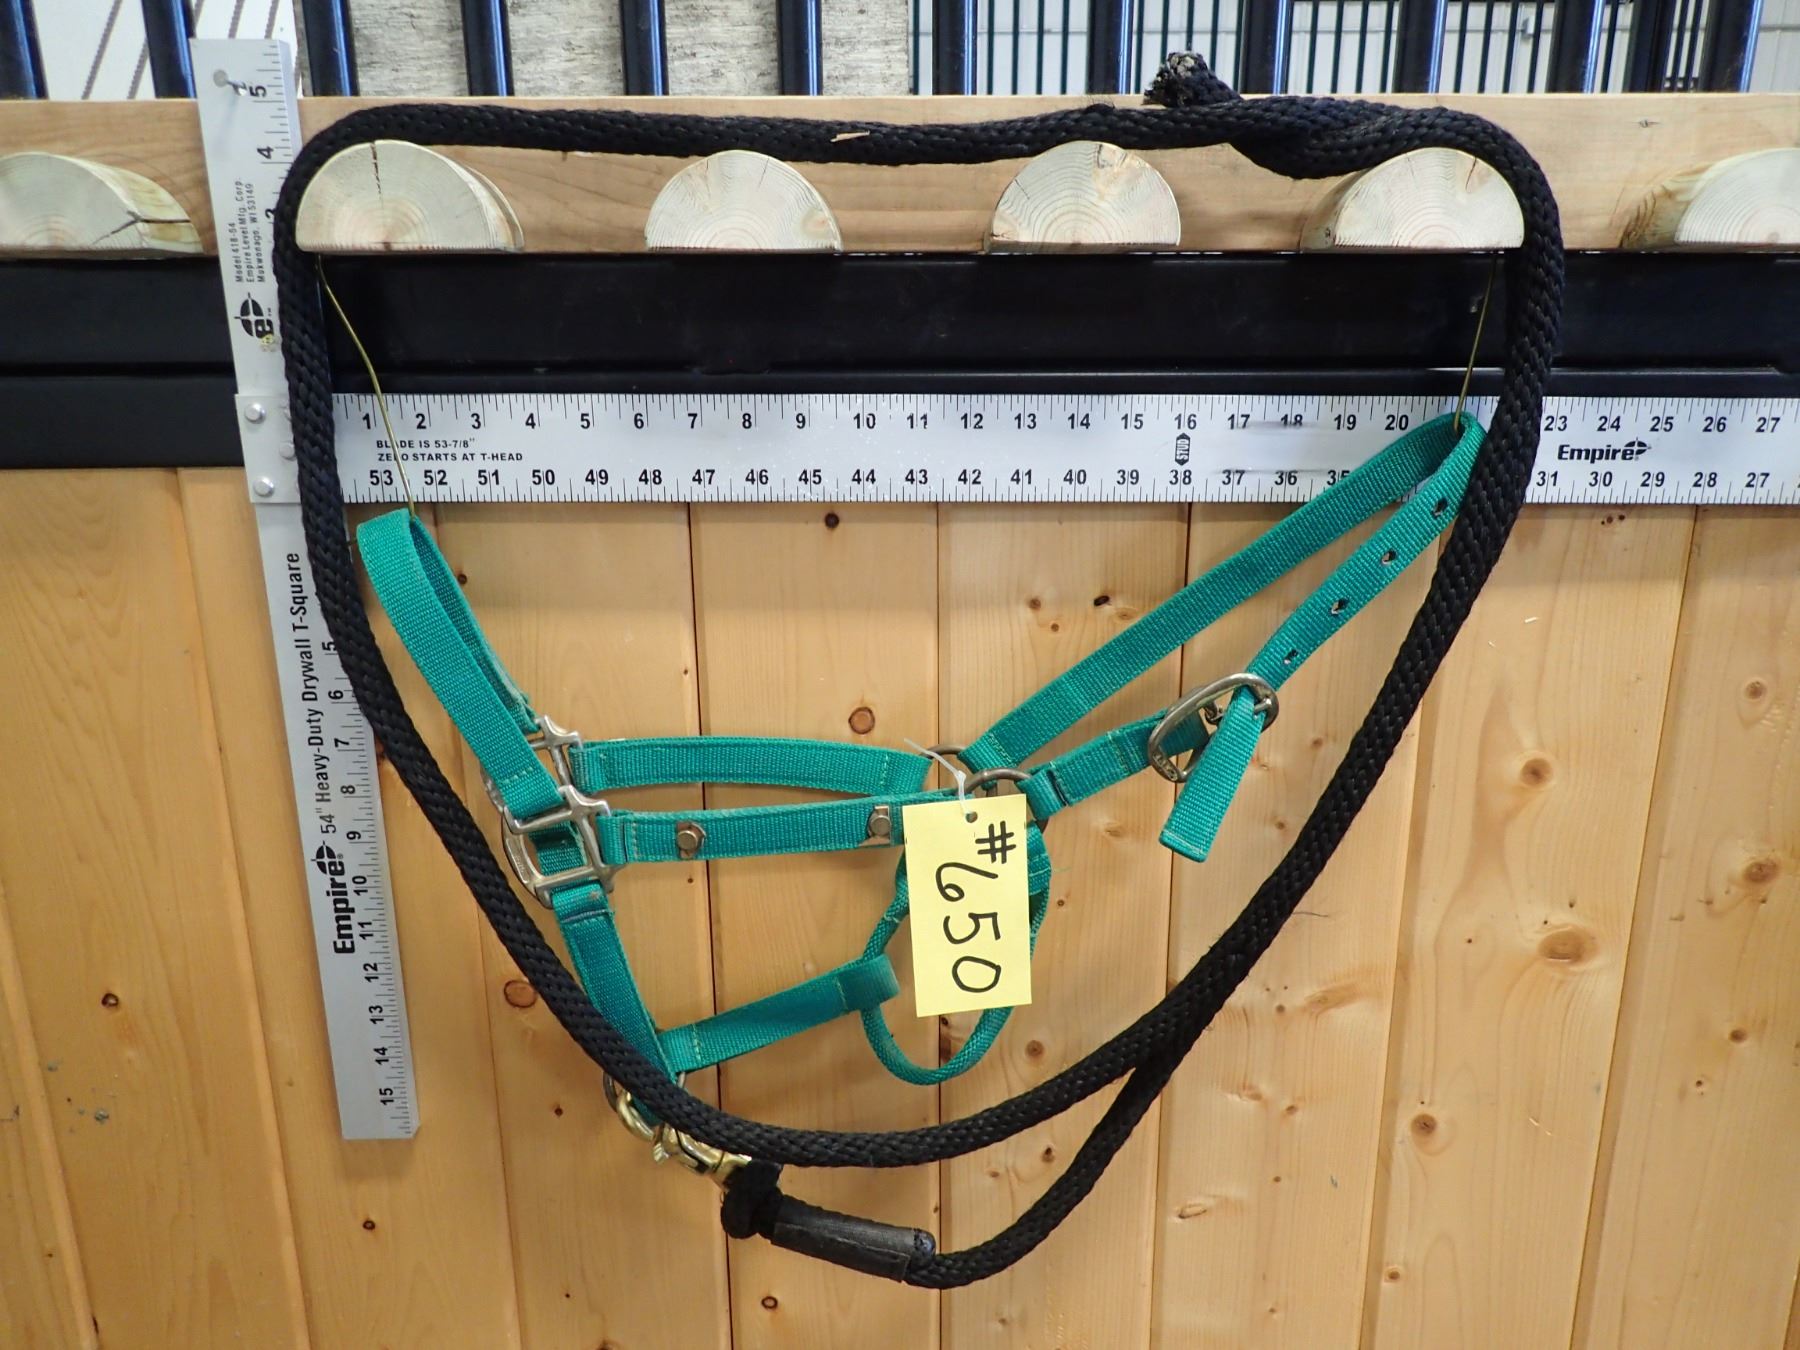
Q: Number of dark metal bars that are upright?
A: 12